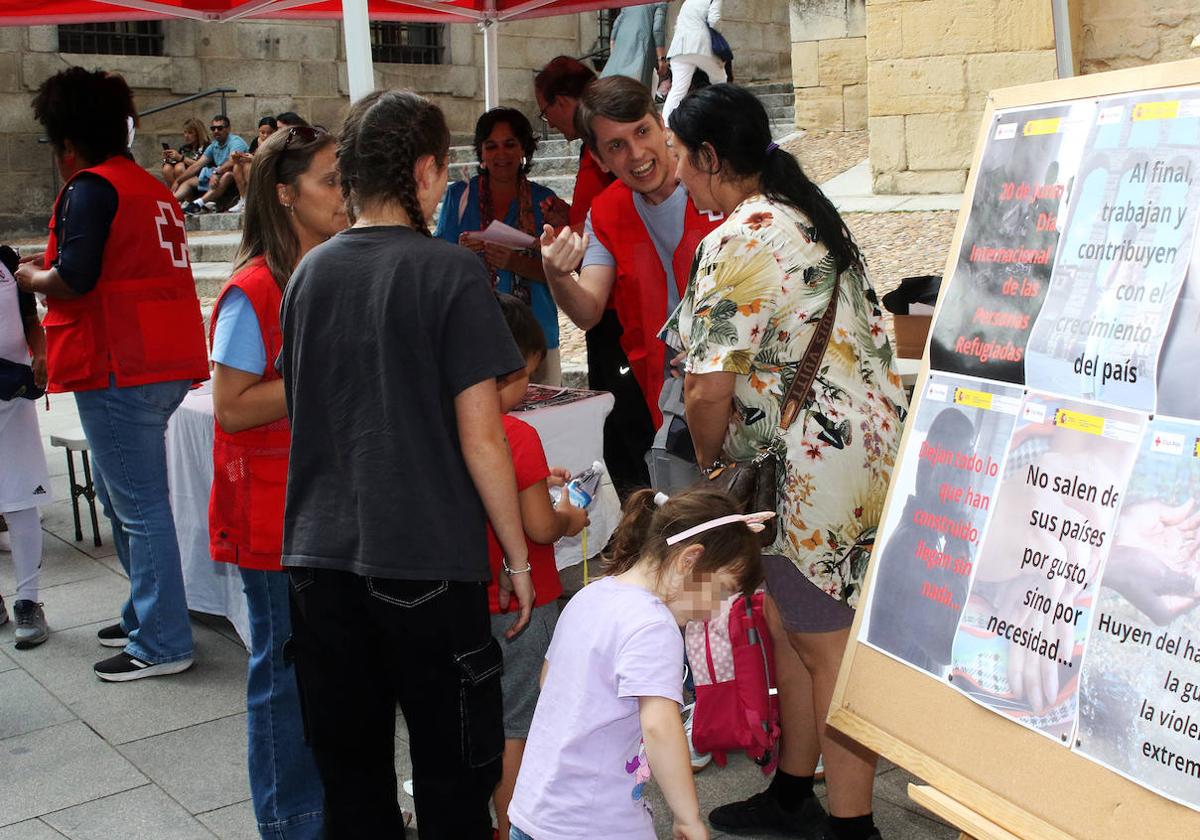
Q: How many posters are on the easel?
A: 6